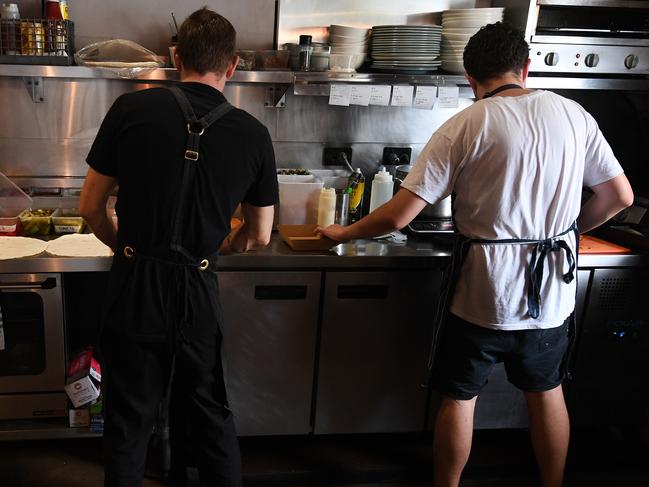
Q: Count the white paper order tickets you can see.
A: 6